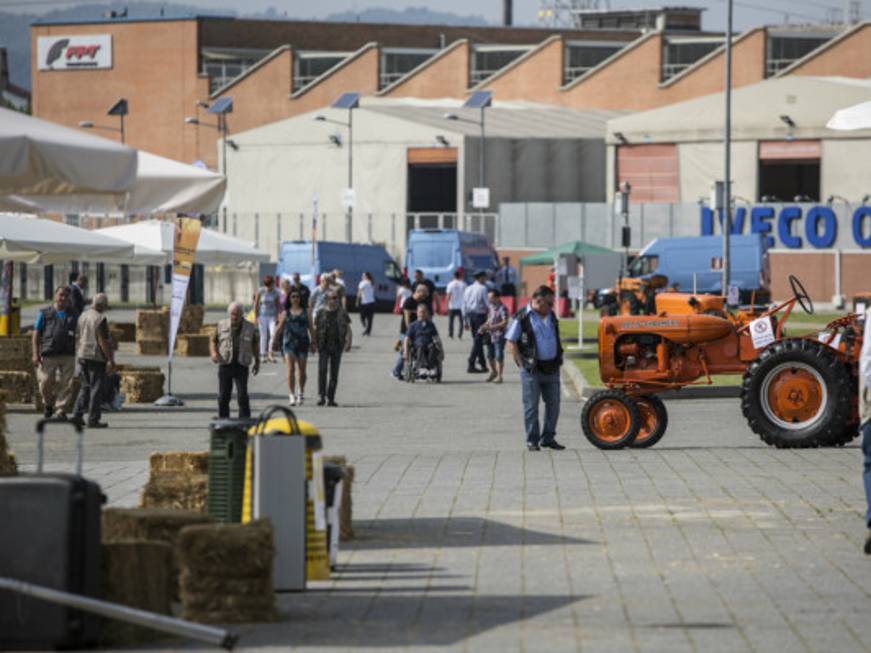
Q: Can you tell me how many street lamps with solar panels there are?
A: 4